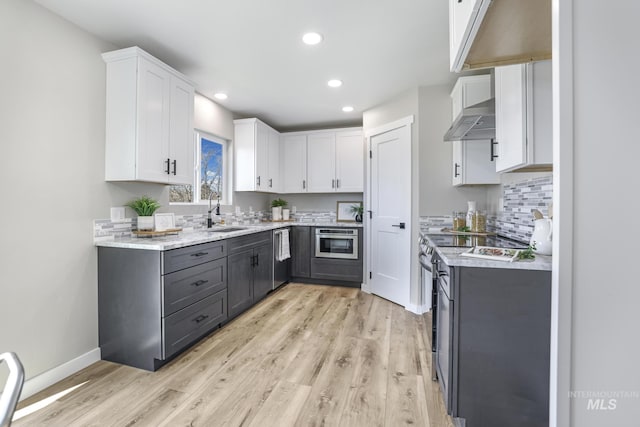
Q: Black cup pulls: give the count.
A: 0